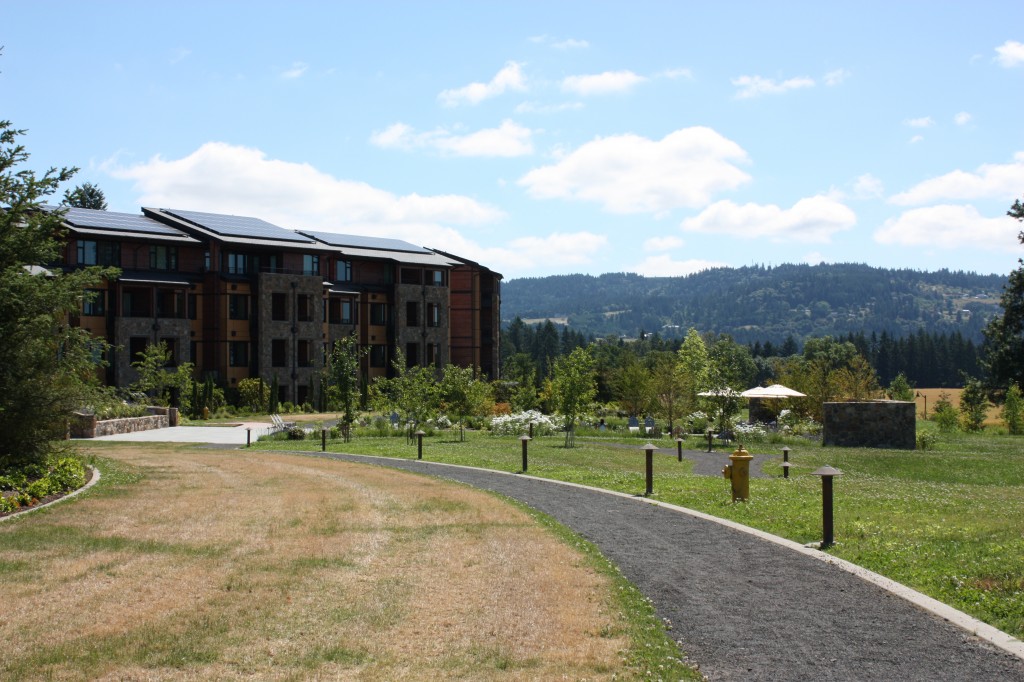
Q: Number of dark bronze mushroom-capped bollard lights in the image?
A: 11